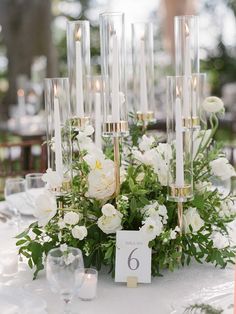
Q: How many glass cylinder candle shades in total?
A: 8